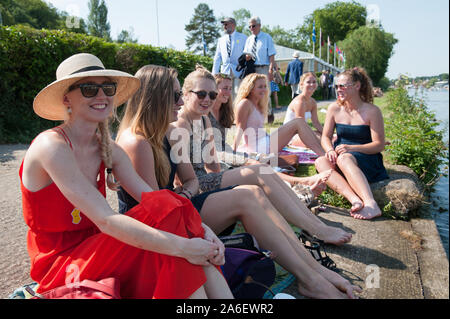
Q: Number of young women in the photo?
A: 7